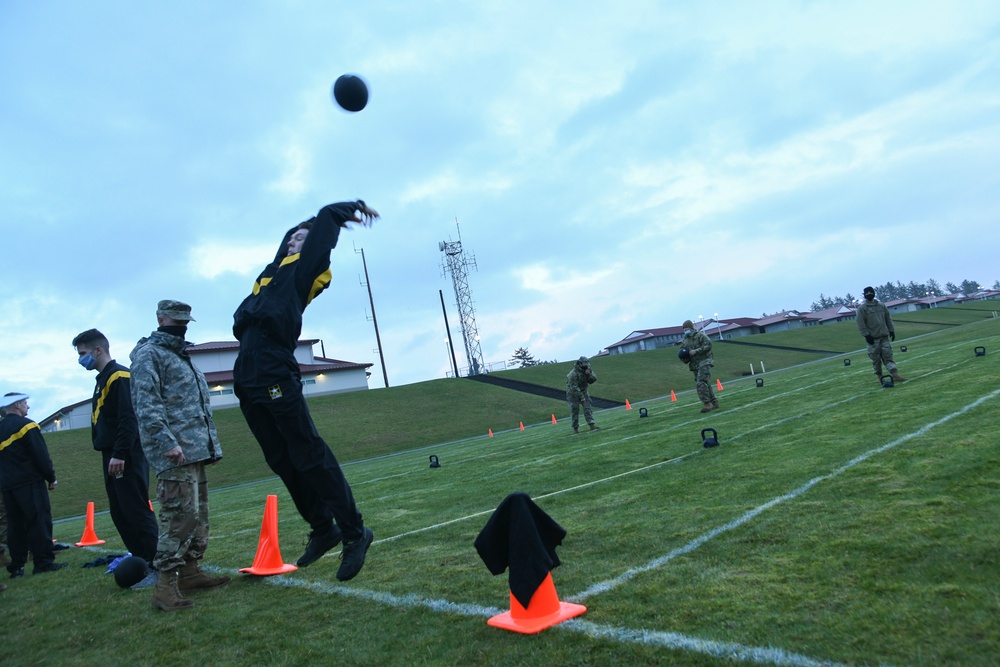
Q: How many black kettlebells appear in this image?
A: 8